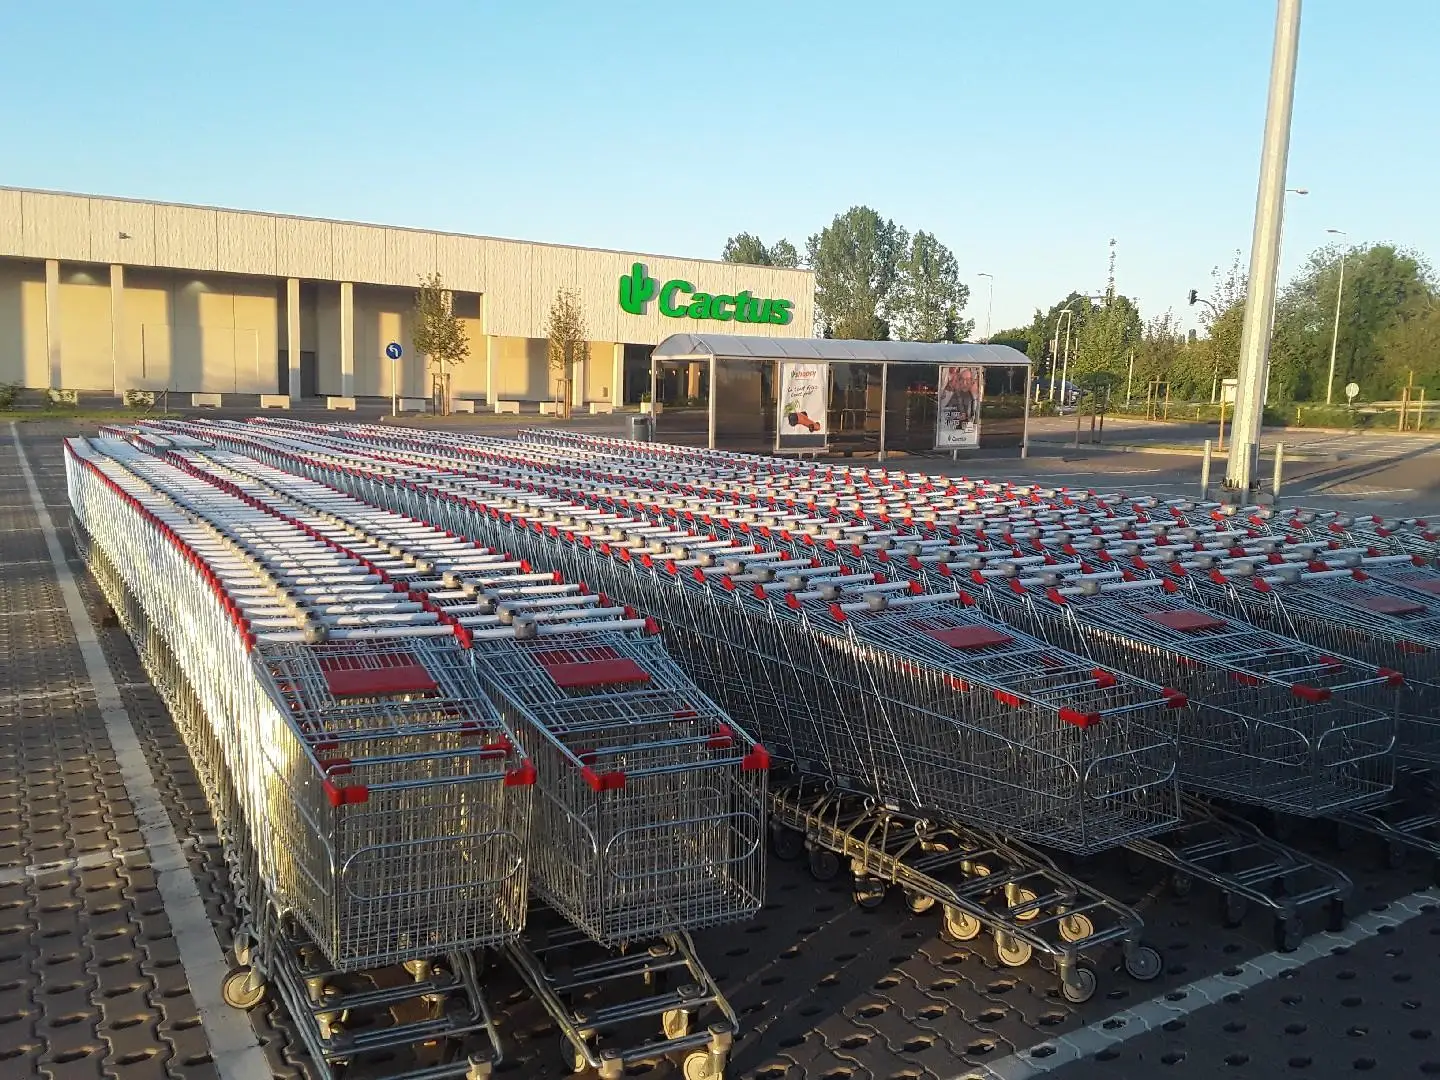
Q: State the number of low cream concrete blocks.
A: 11